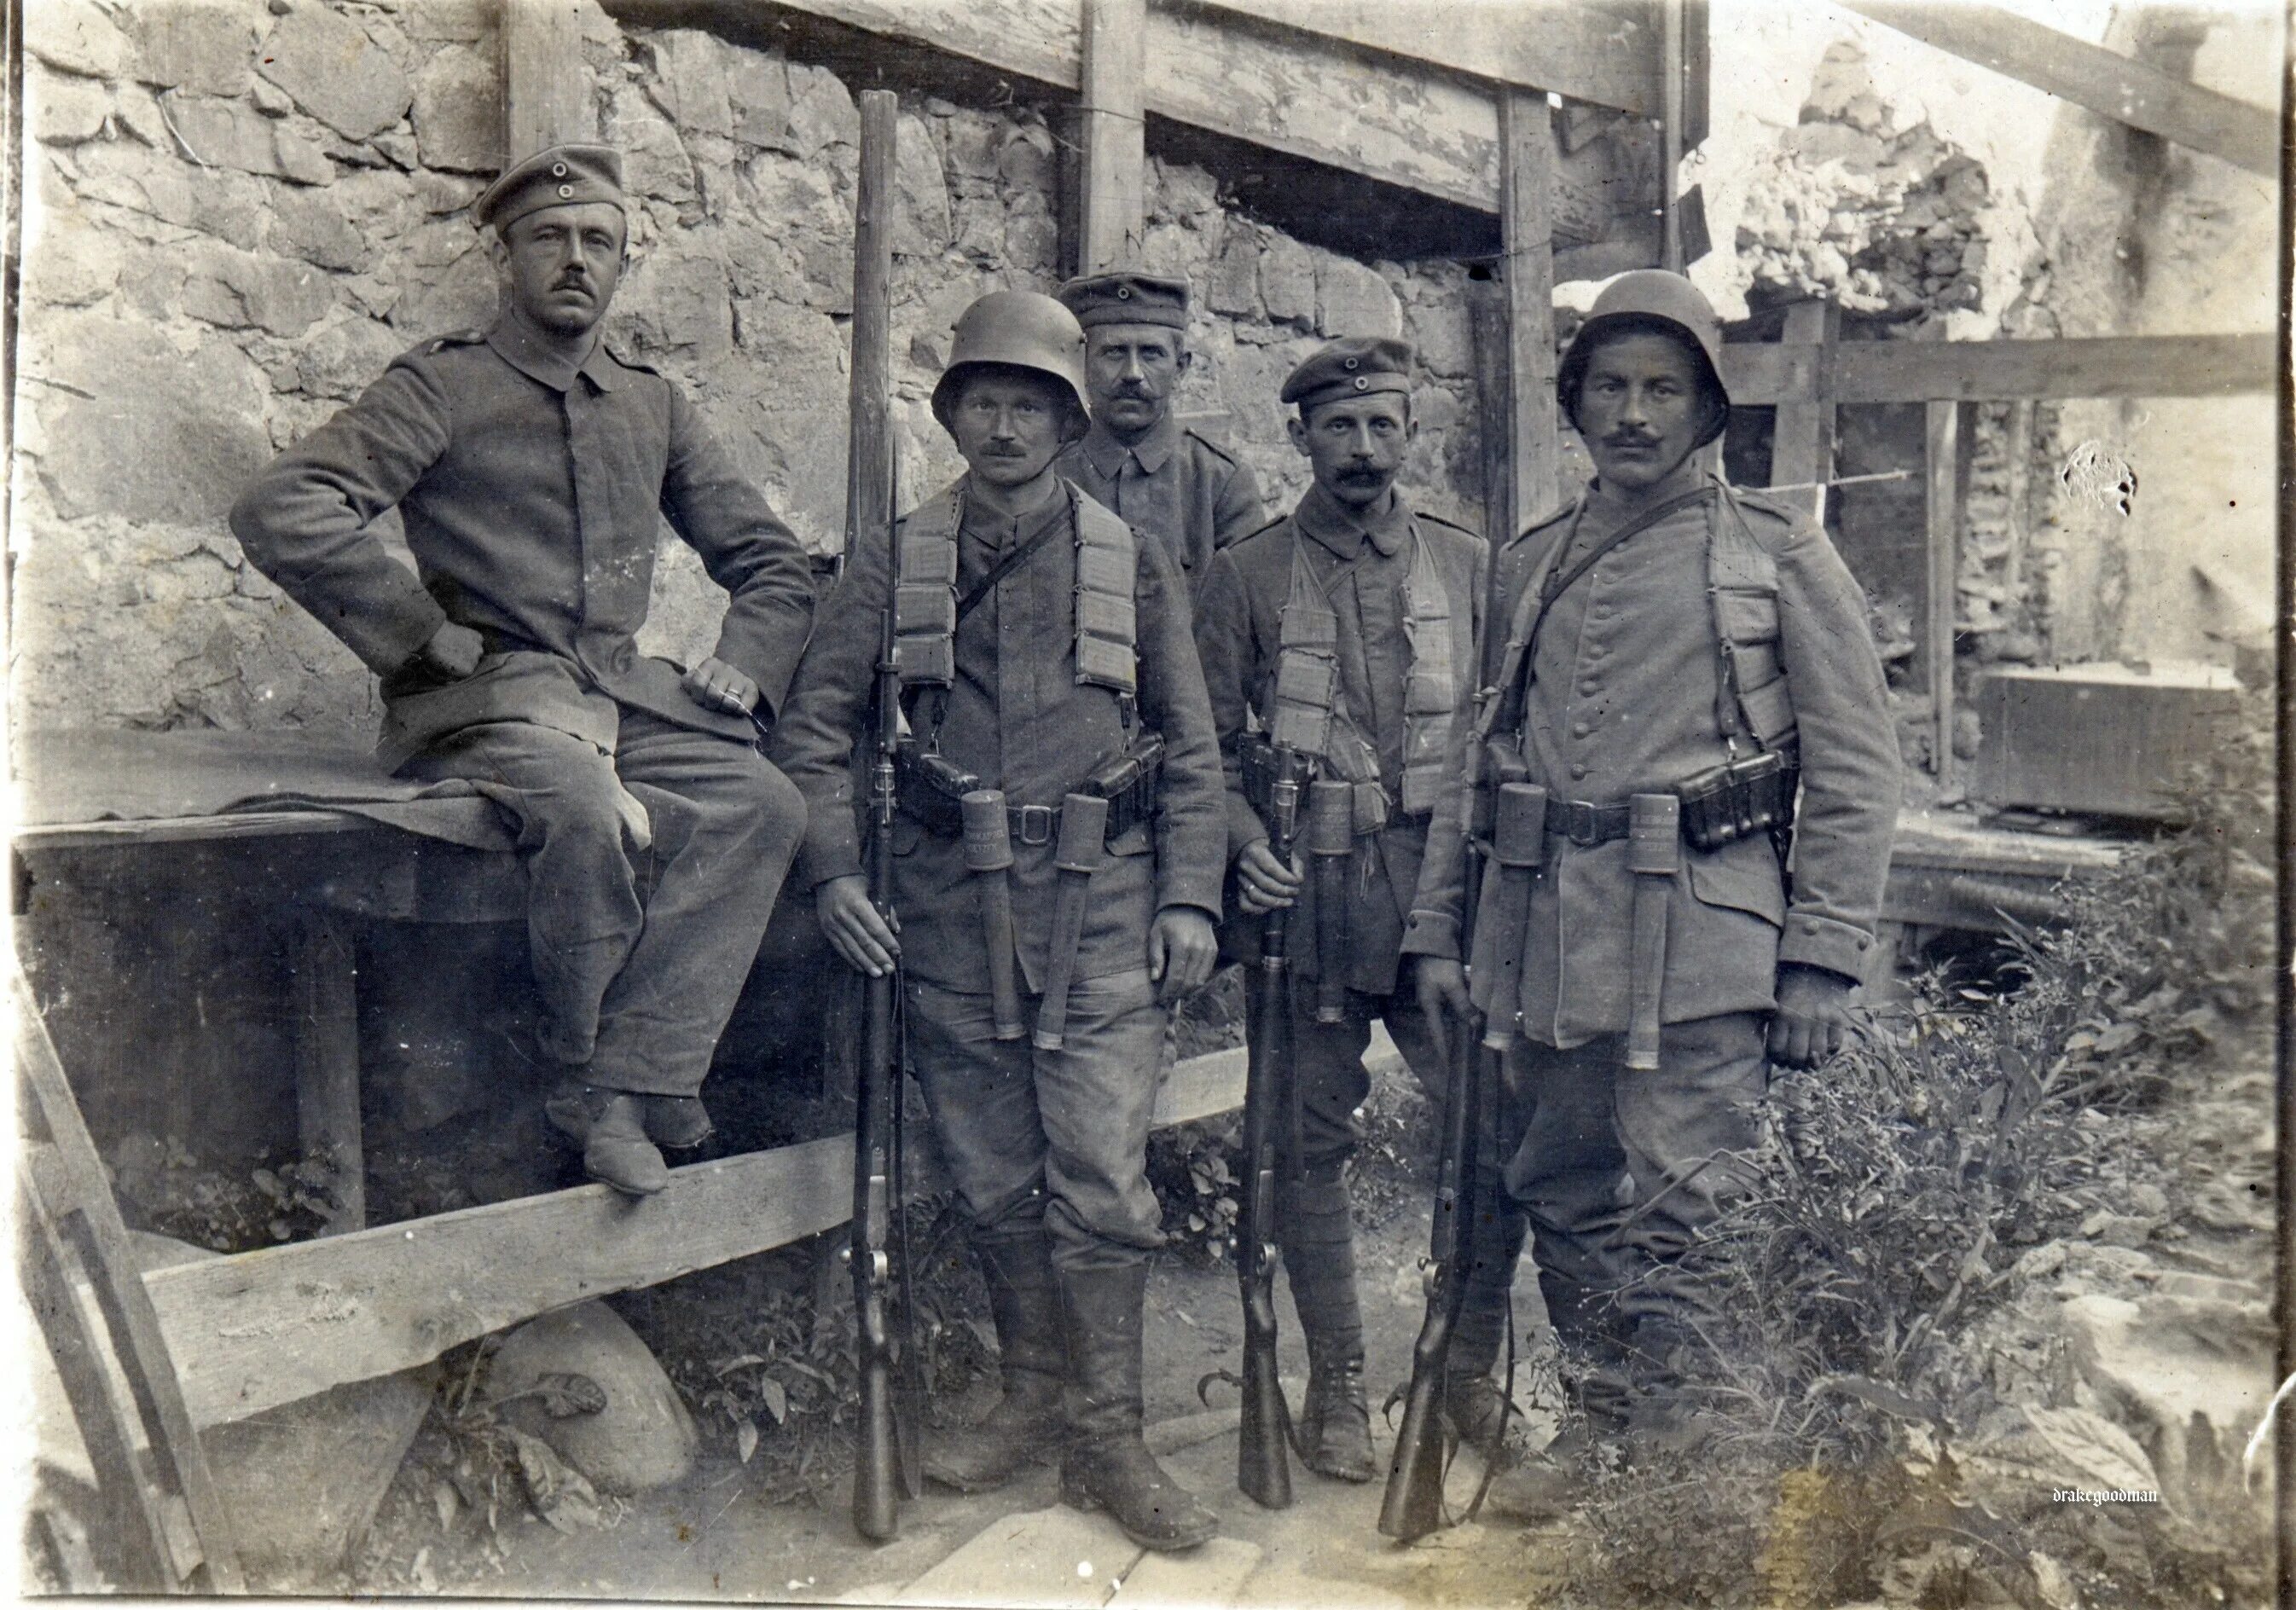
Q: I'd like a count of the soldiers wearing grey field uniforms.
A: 5